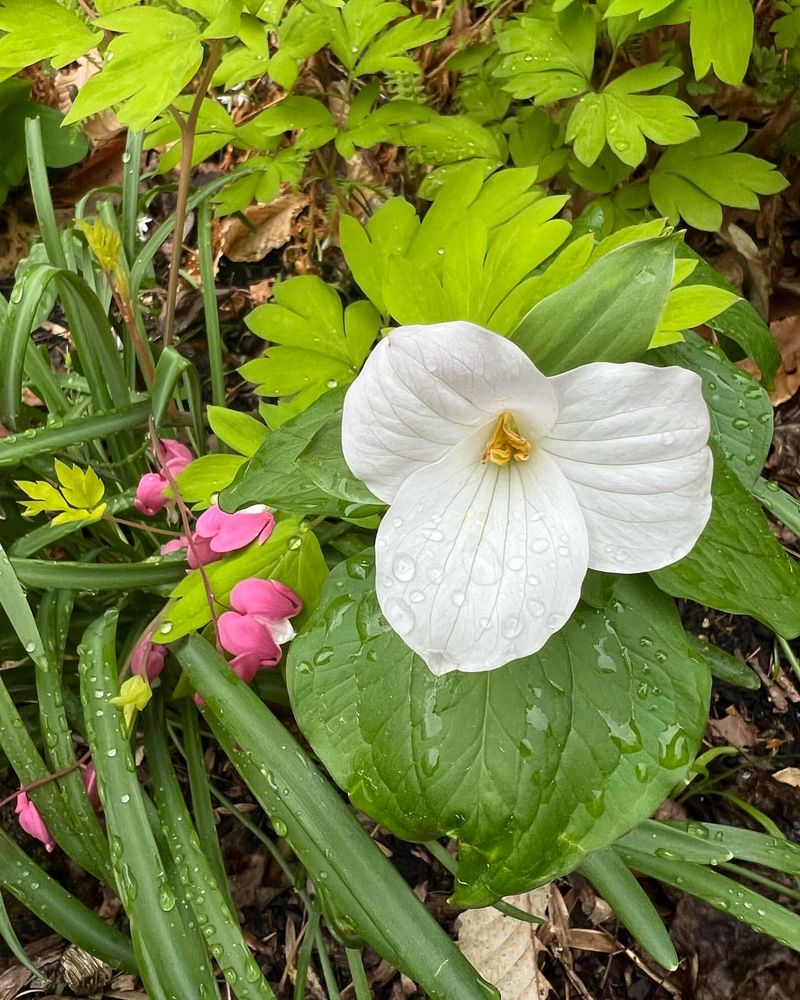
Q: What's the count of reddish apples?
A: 0